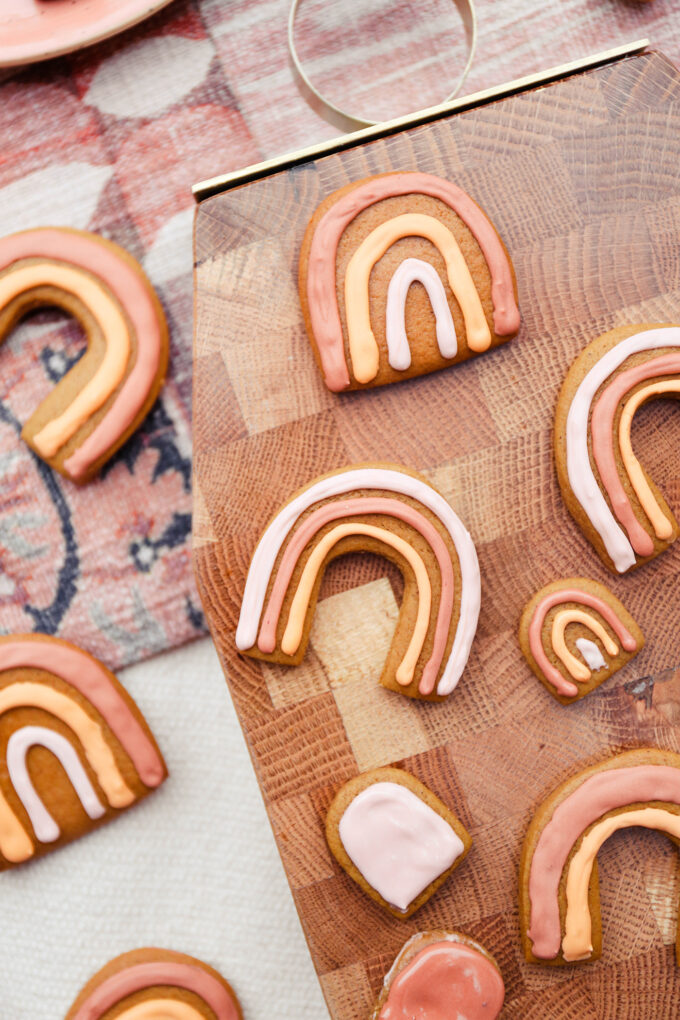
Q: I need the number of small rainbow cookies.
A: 1